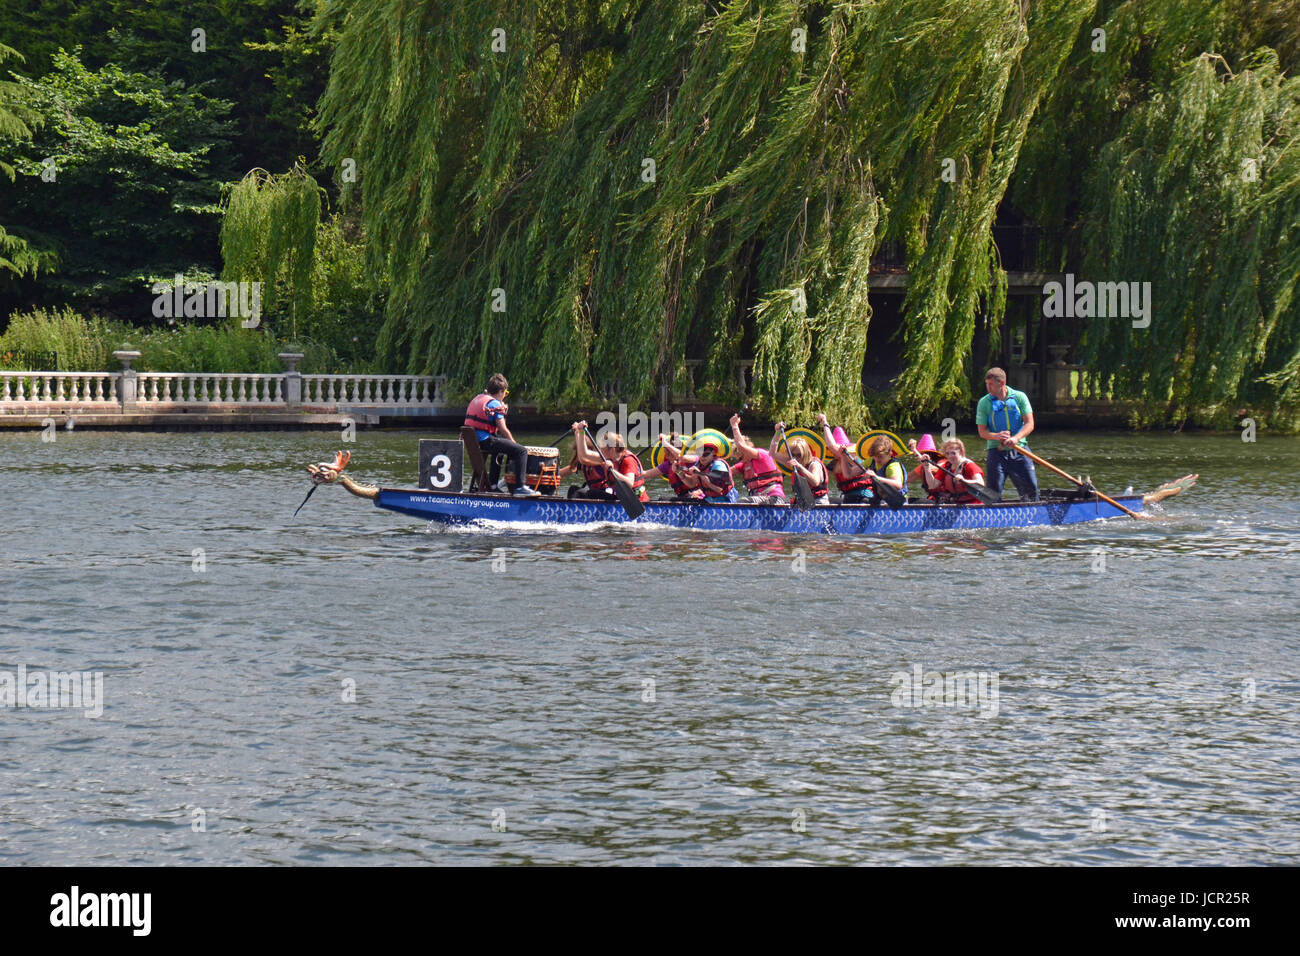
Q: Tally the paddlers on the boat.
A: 10